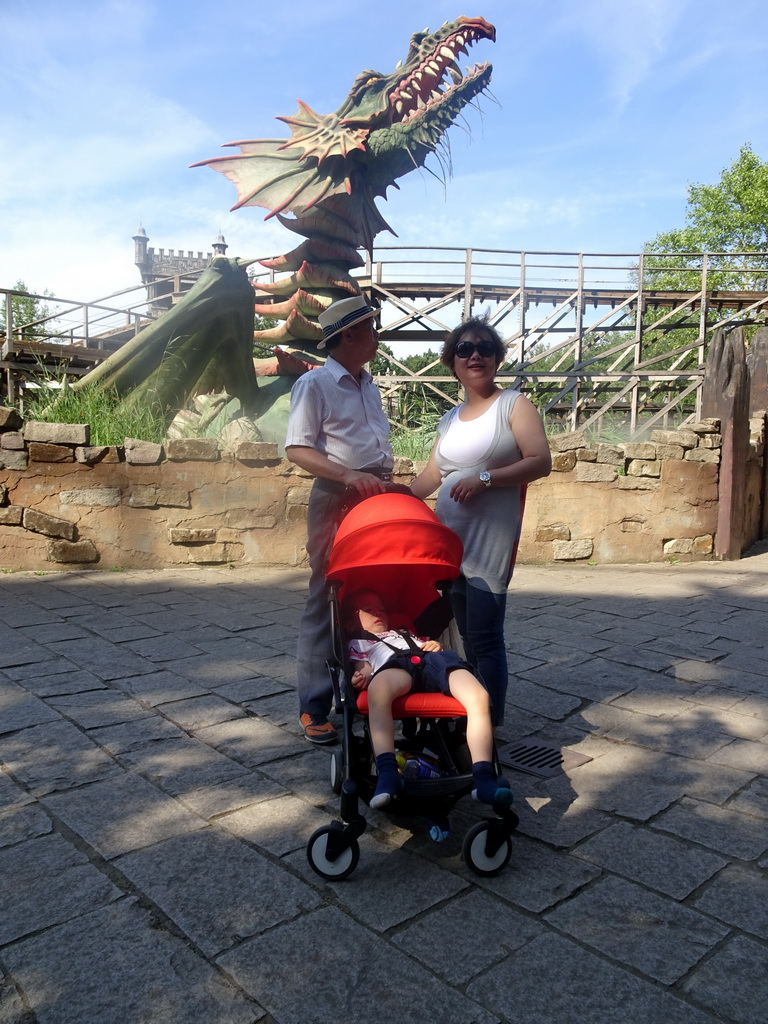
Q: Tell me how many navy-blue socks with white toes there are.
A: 1